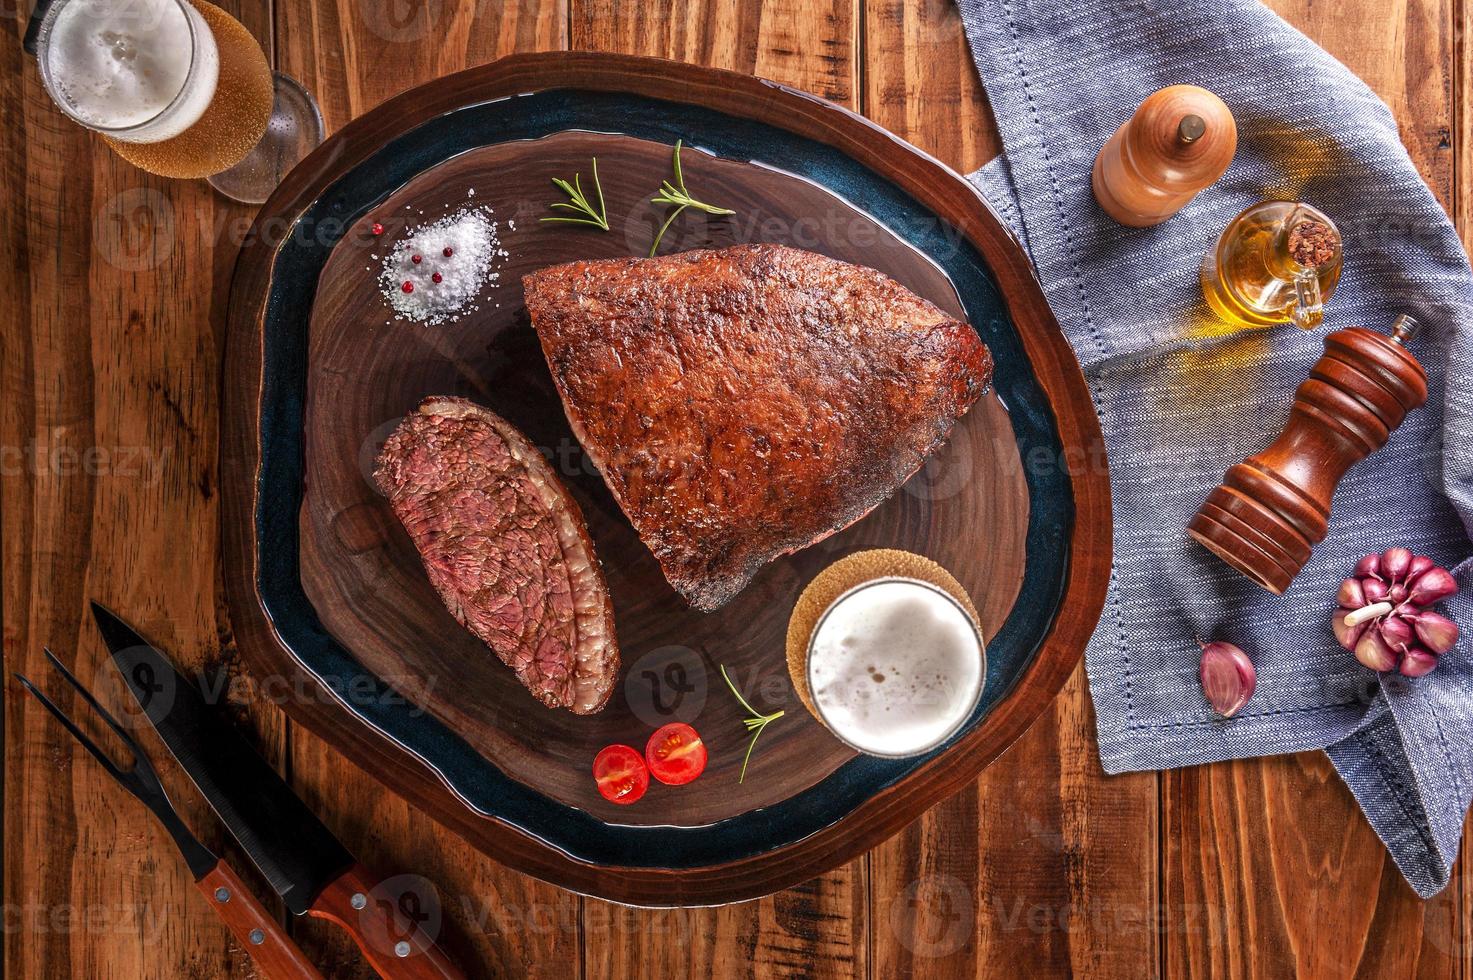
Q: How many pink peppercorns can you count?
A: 5